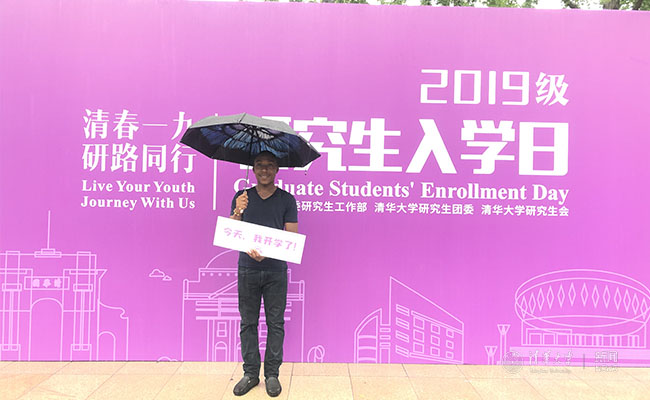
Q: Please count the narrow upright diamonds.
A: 13